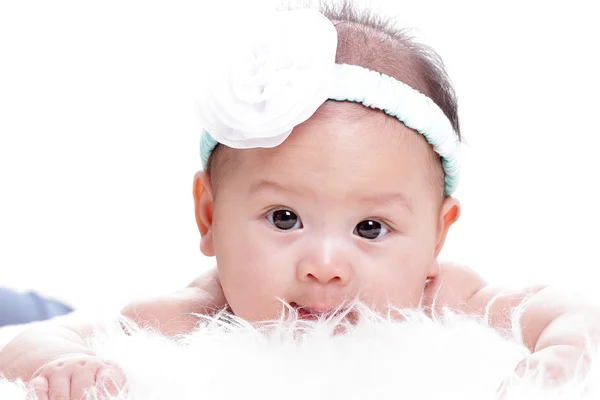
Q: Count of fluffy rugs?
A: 1